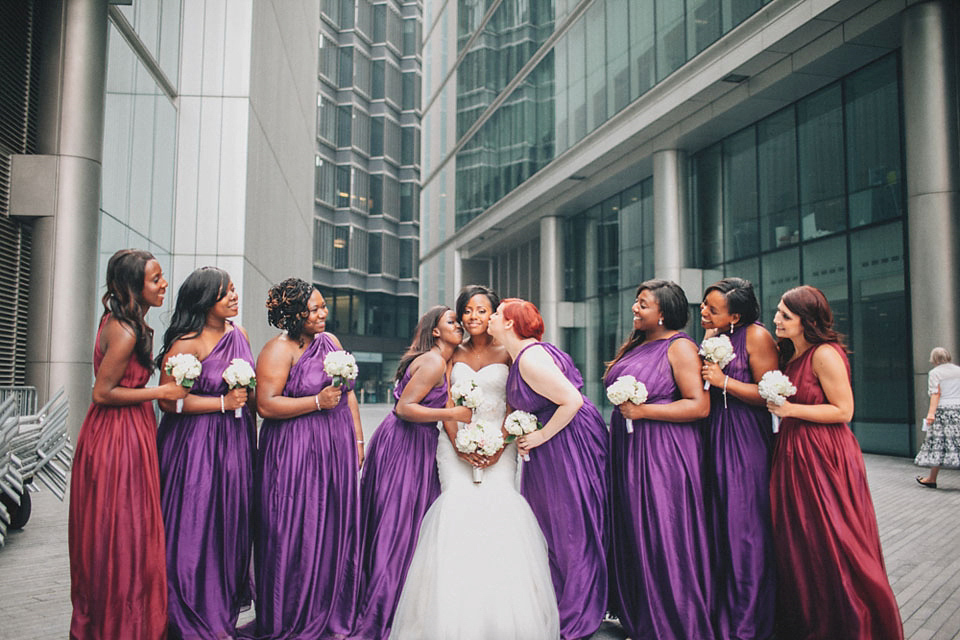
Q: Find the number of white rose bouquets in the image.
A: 9